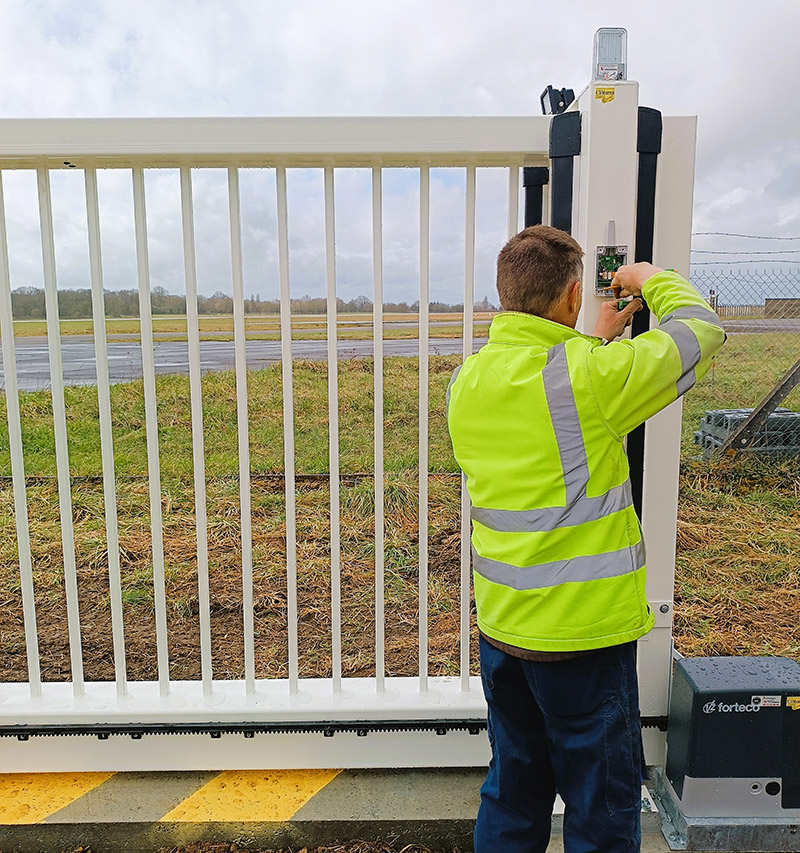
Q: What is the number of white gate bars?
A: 12